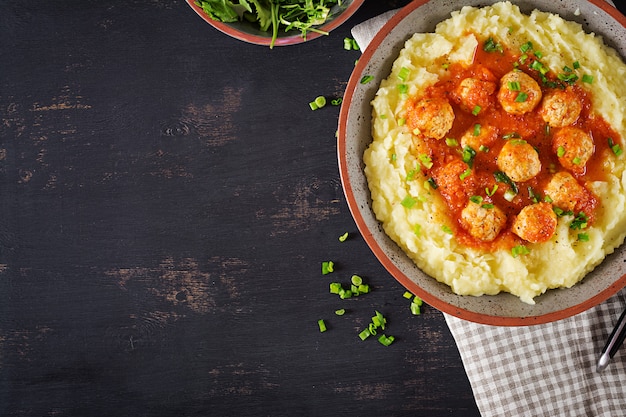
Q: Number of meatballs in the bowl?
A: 11